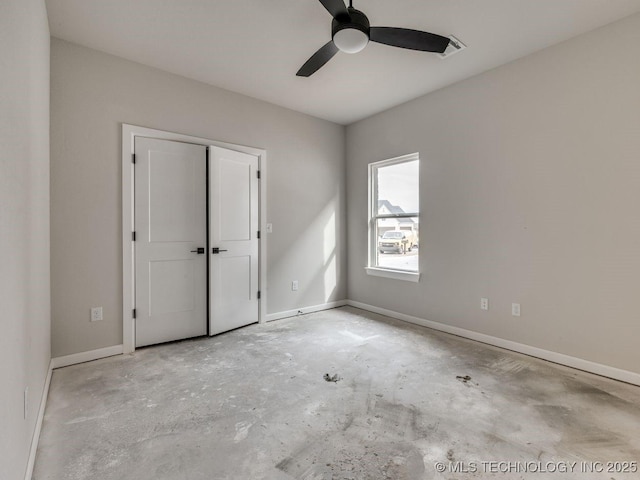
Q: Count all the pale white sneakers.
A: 0